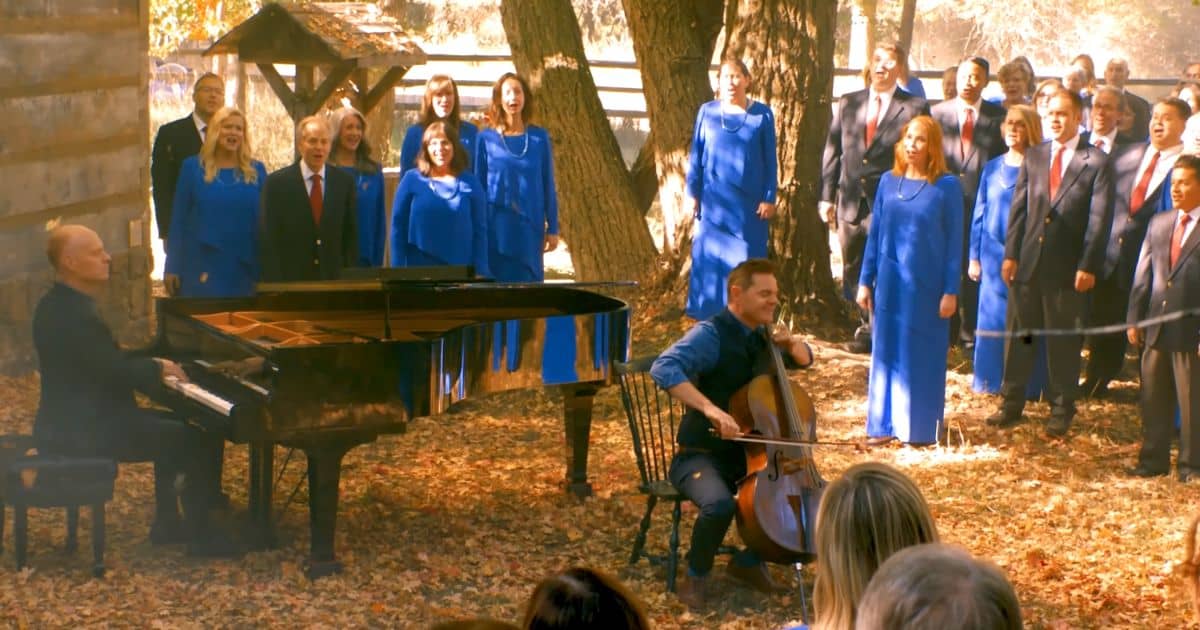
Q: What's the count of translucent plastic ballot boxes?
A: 0